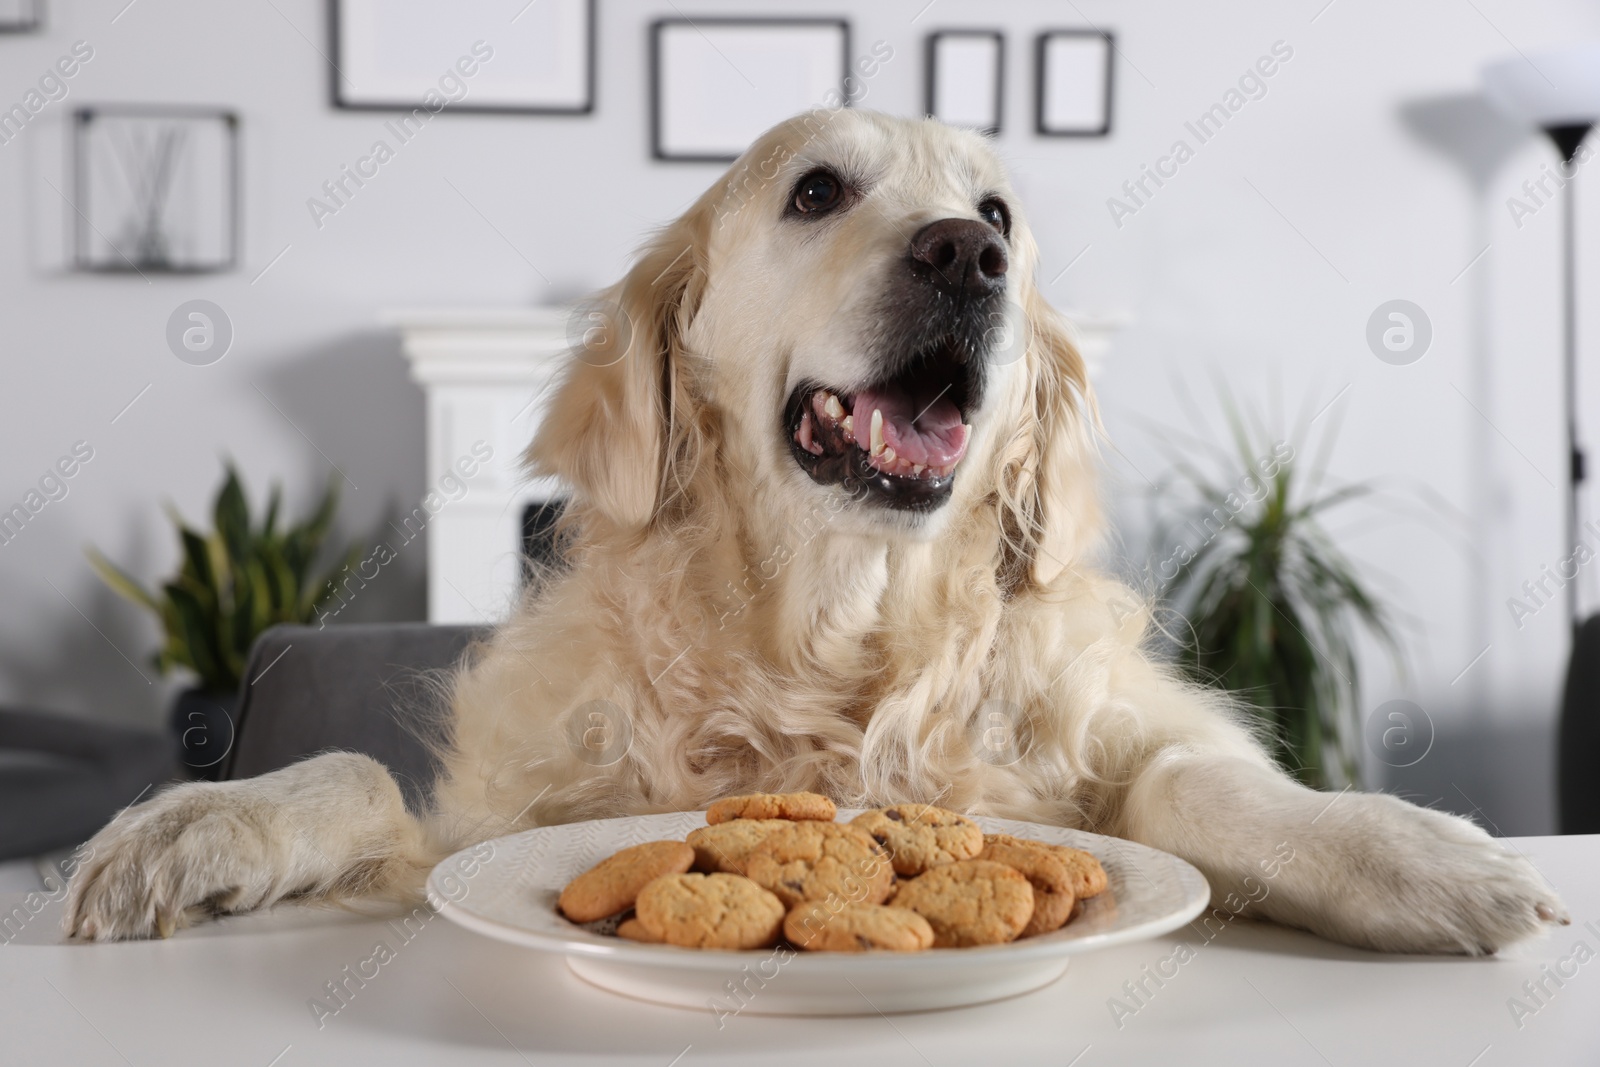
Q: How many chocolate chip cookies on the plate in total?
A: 11